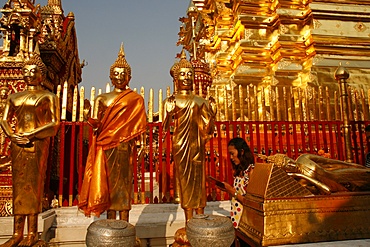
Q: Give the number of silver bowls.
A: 2